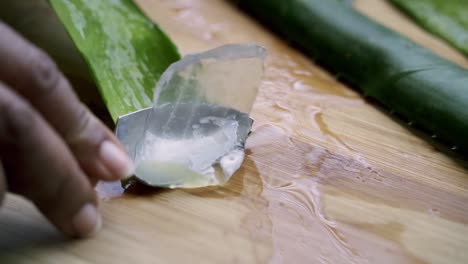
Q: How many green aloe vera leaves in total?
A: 3